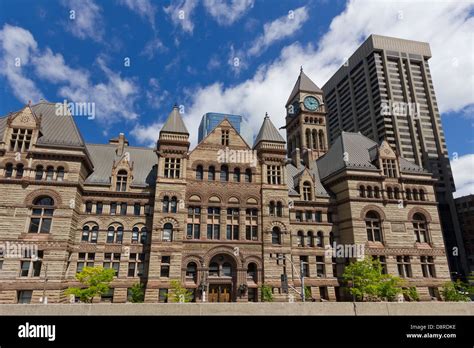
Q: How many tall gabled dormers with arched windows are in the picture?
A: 2